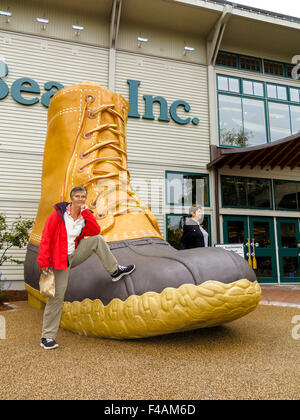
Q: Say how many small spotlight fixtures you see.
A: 5